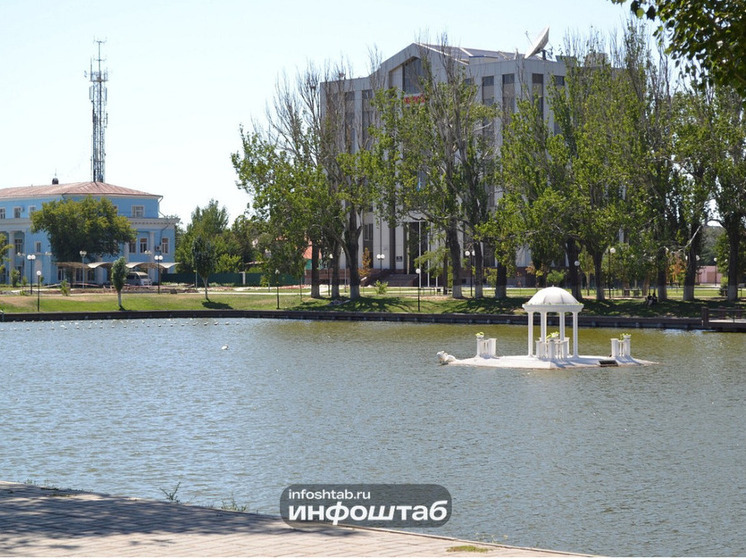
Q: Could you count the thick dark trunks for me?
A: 11